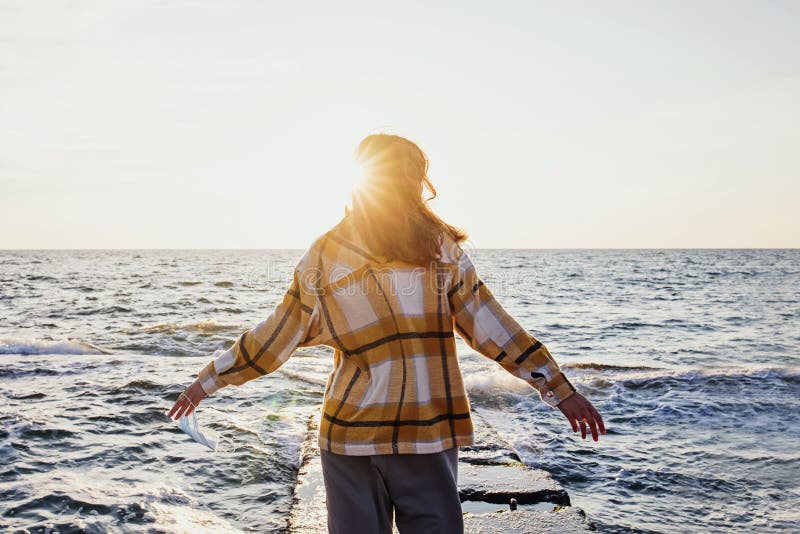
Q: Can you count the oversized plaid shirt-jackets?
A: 1